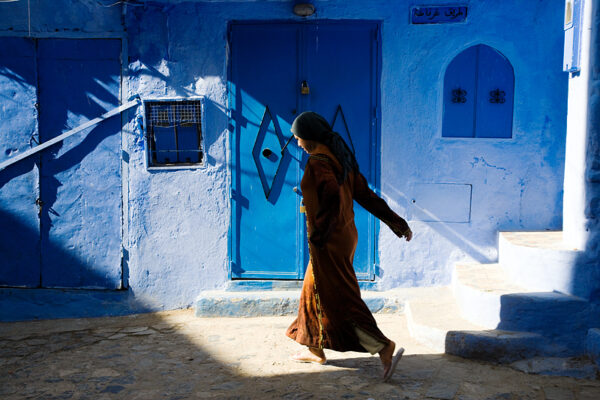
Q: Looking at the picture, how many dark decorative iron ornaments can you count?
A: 2